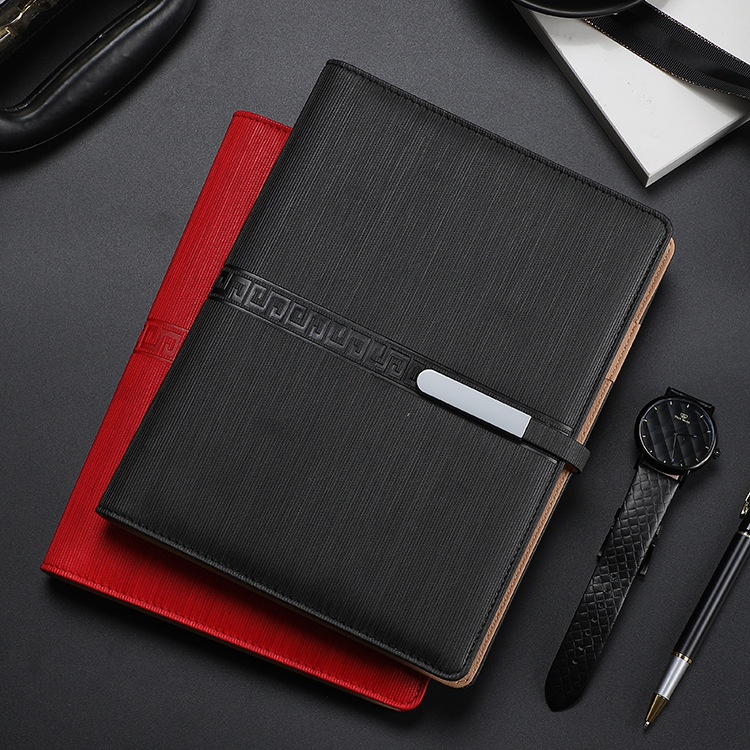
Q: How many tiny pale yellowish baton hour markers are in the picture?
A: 12